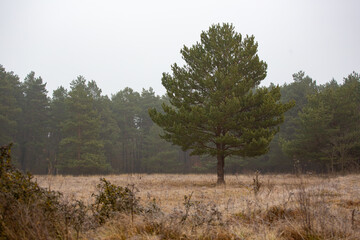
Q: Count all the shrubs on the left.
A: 2